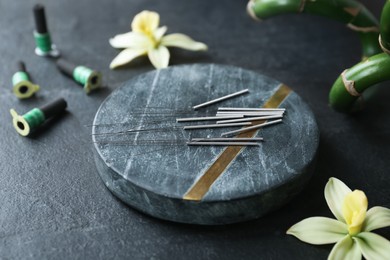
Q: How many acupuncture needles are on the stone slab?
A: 10